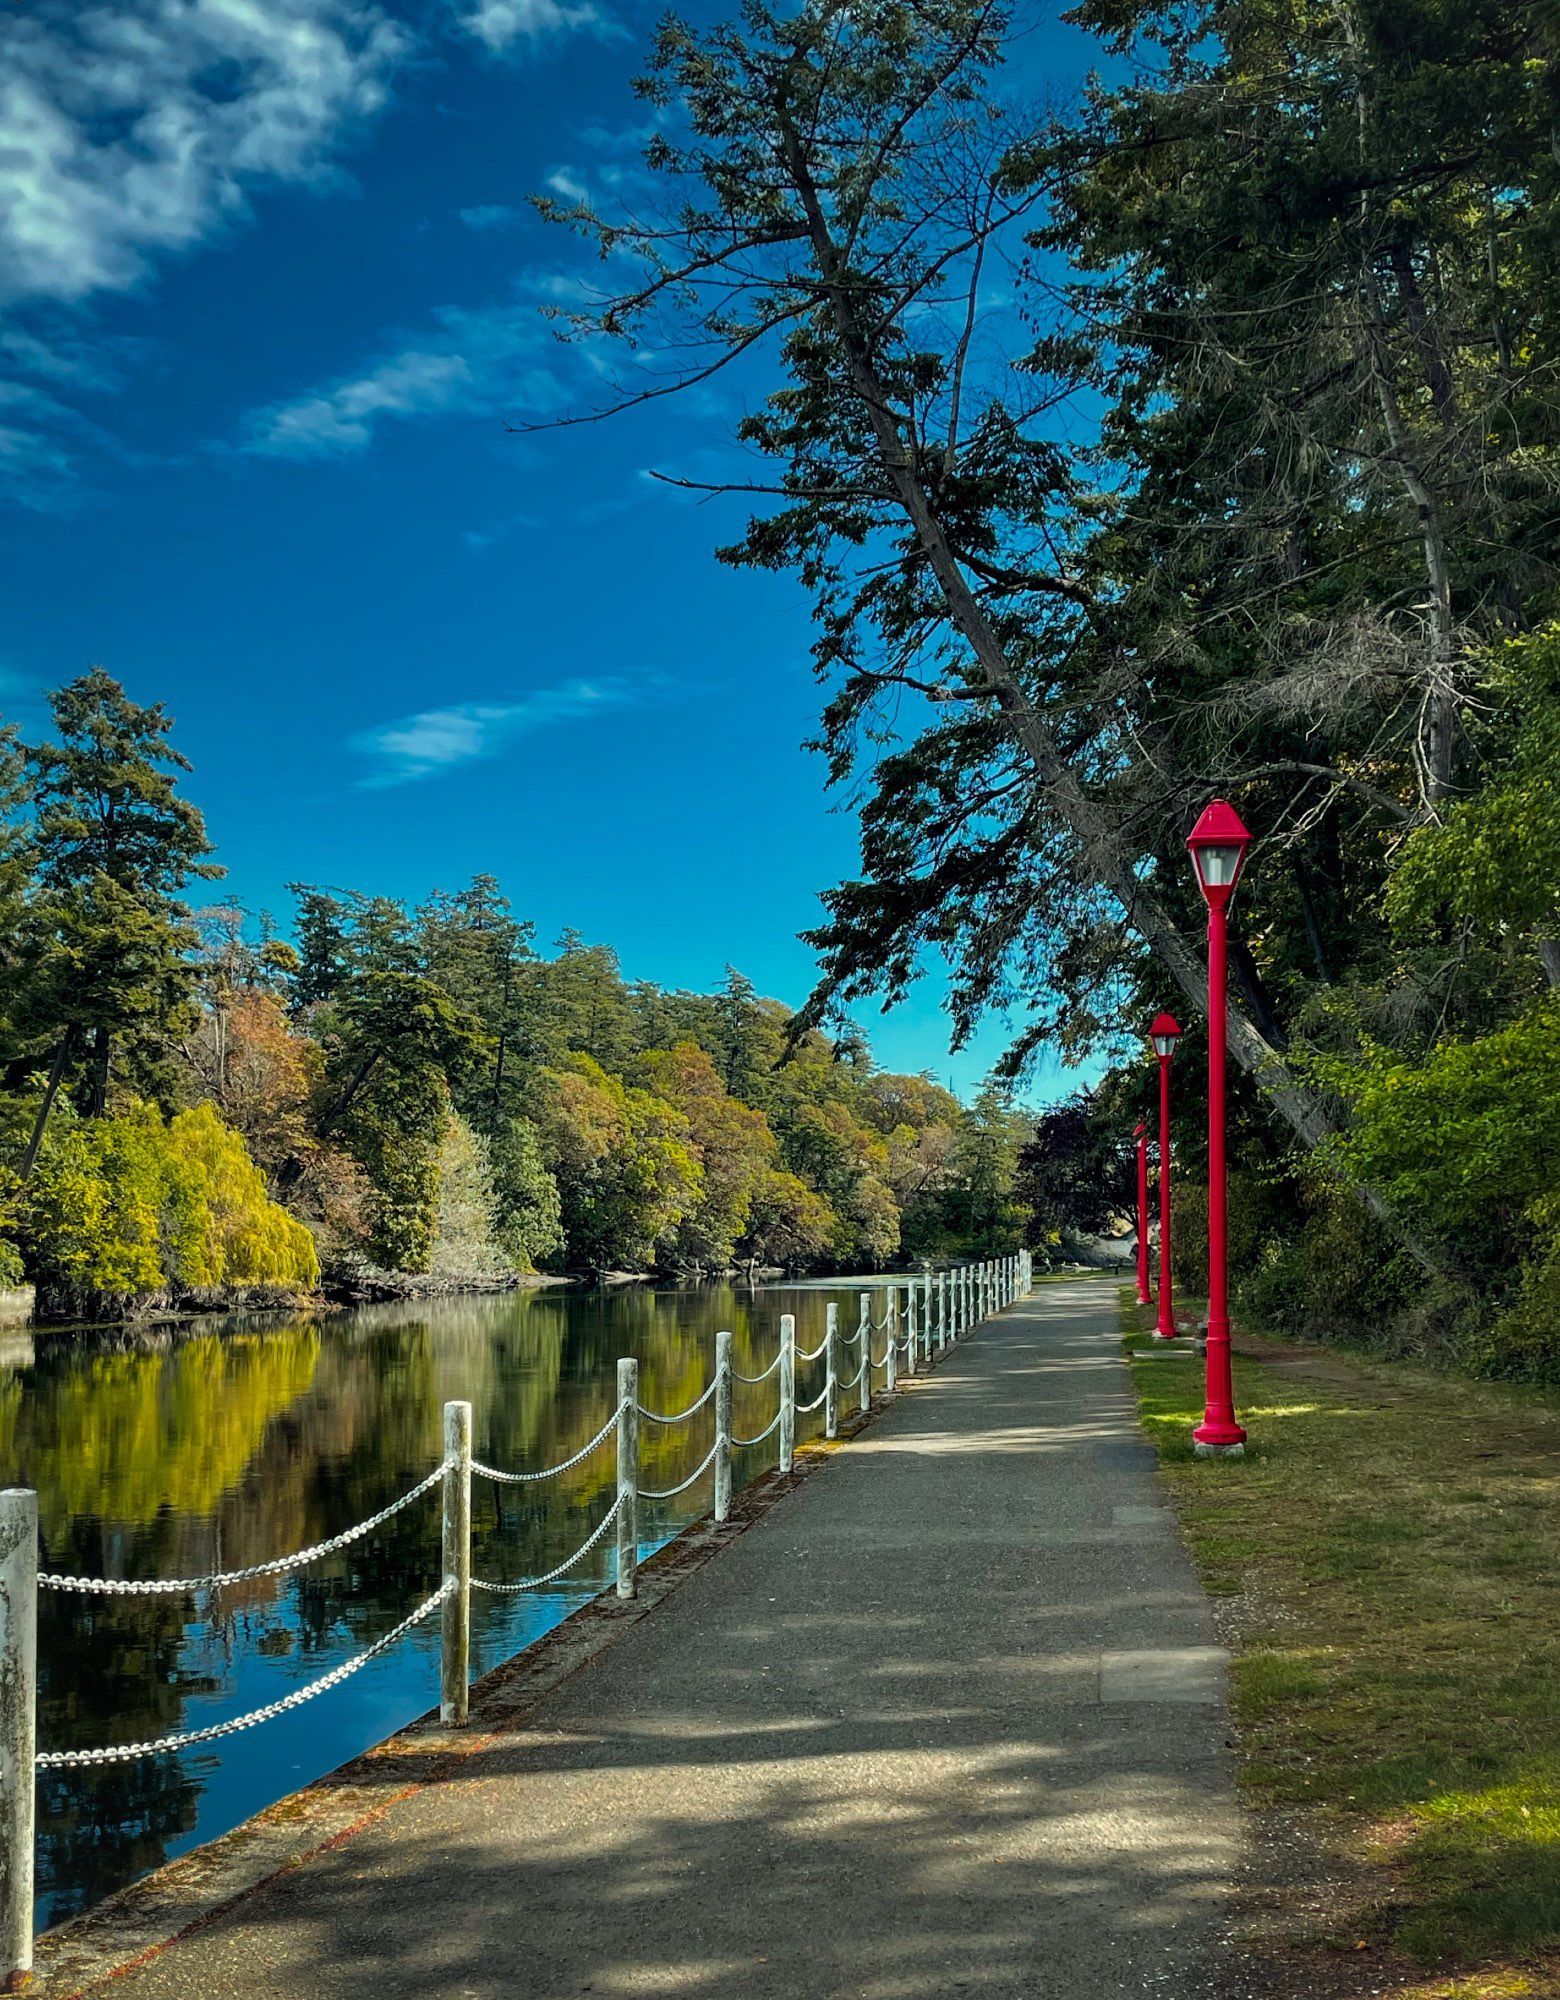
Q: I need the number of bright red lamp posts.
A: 3